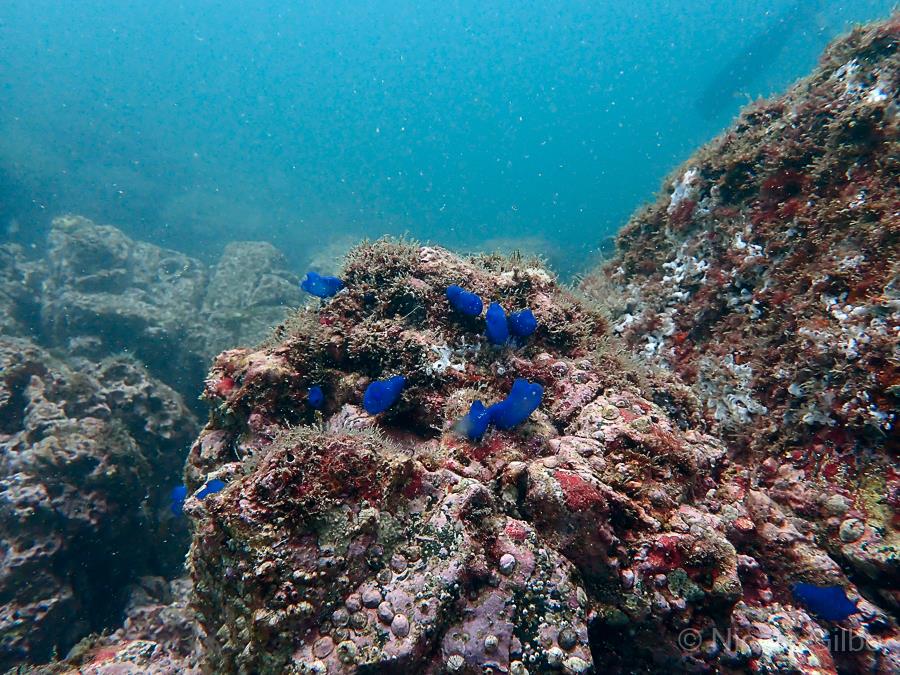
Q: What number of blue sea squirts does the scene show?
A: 11